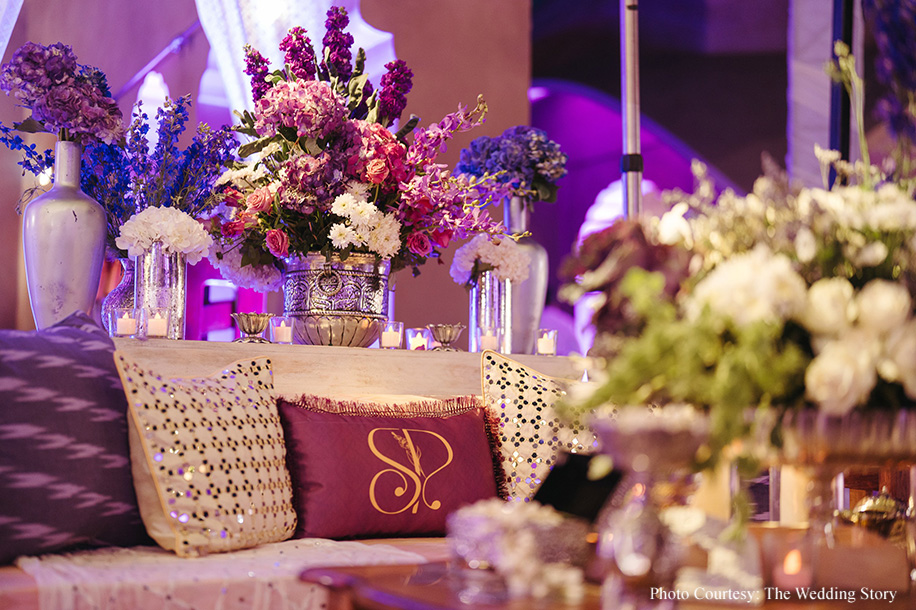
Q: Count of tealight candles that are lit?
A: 8